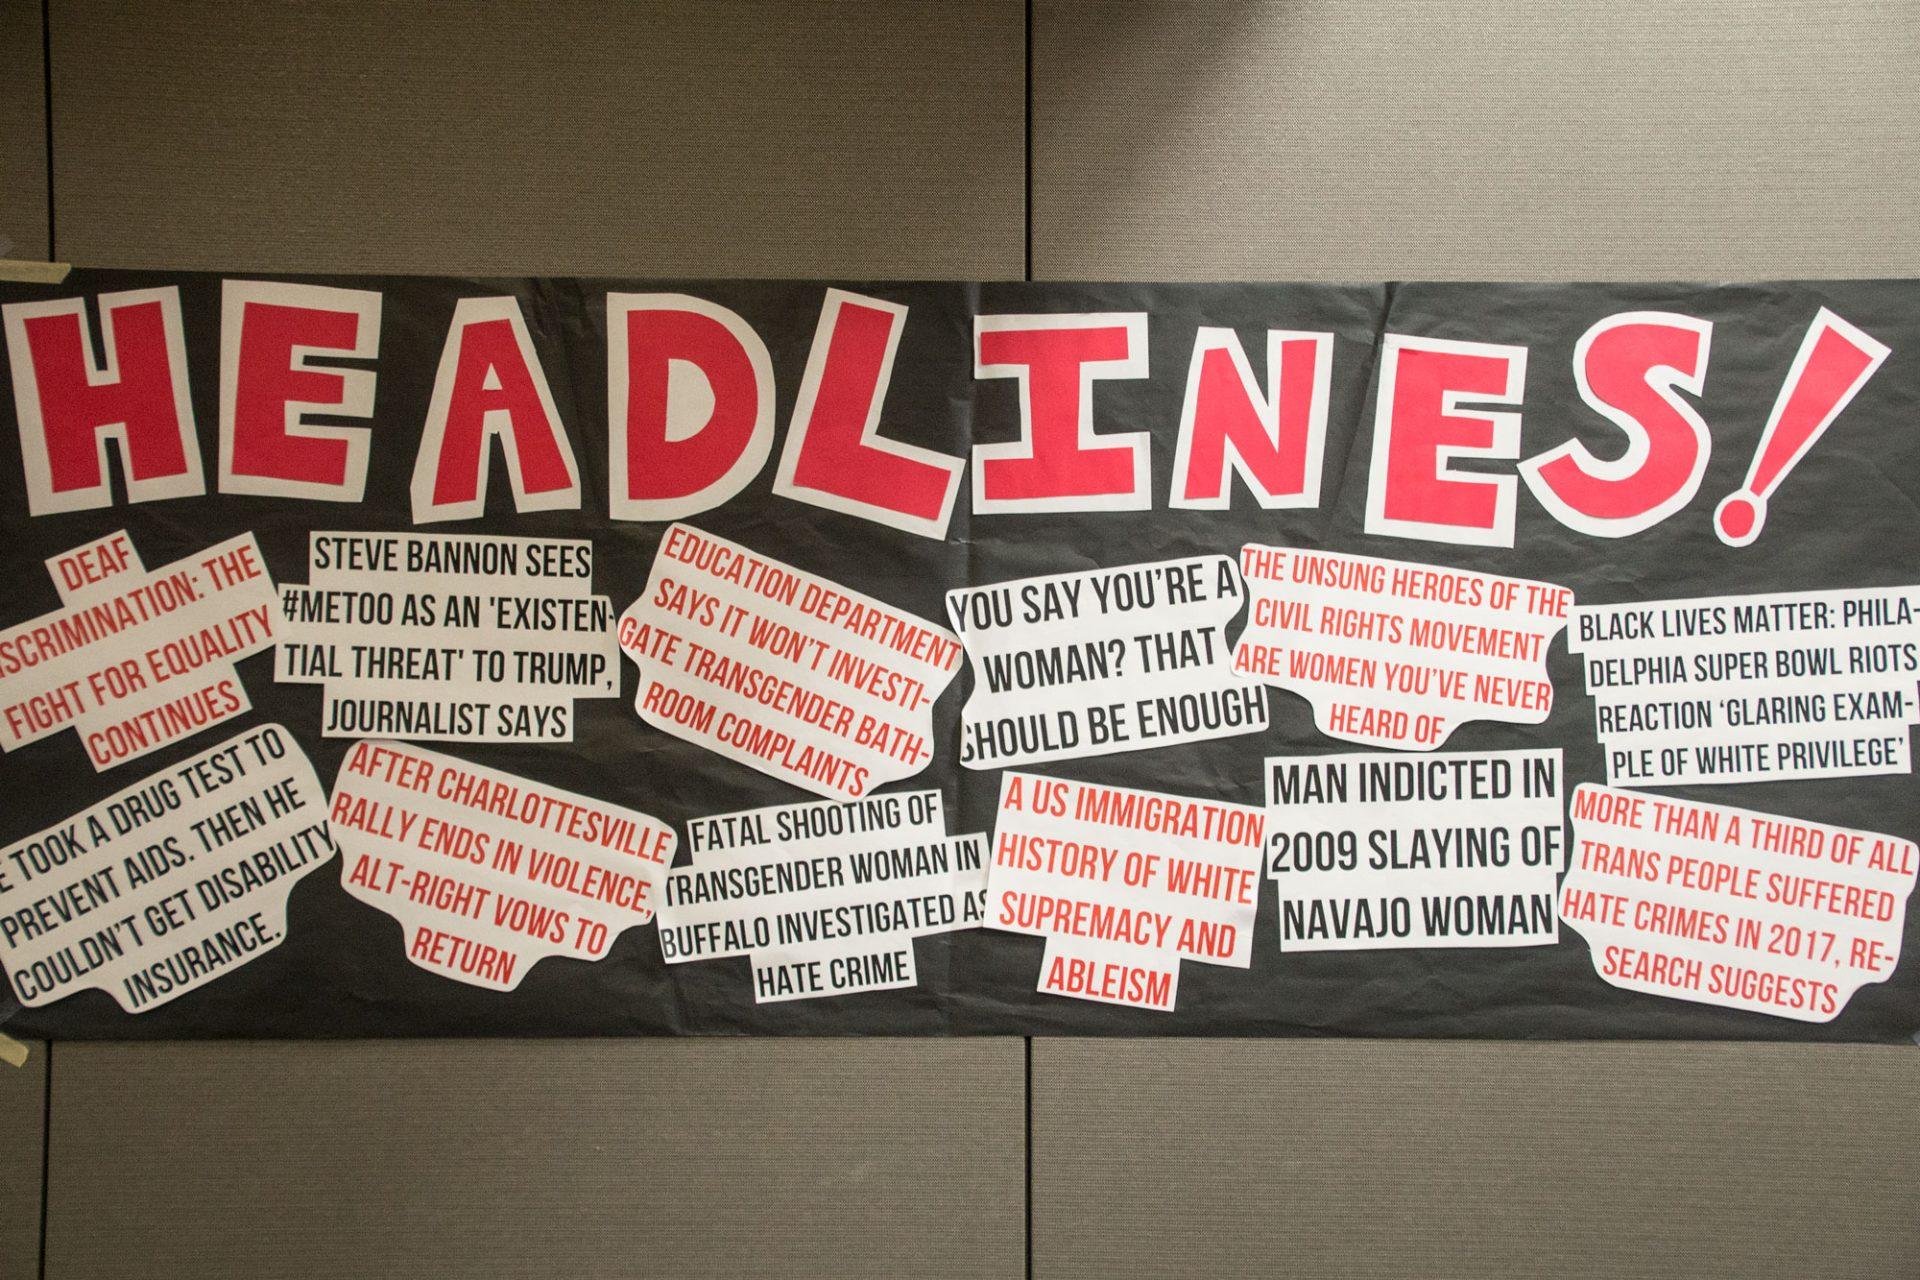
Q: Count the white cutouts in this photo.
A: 12